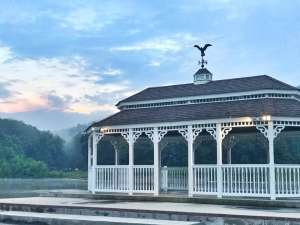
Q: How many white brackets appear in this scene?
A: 11